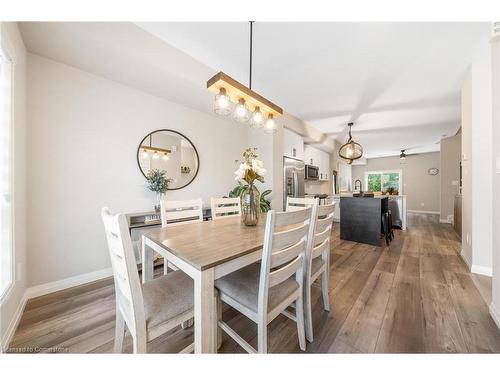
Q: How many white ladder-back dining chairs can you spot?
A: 6